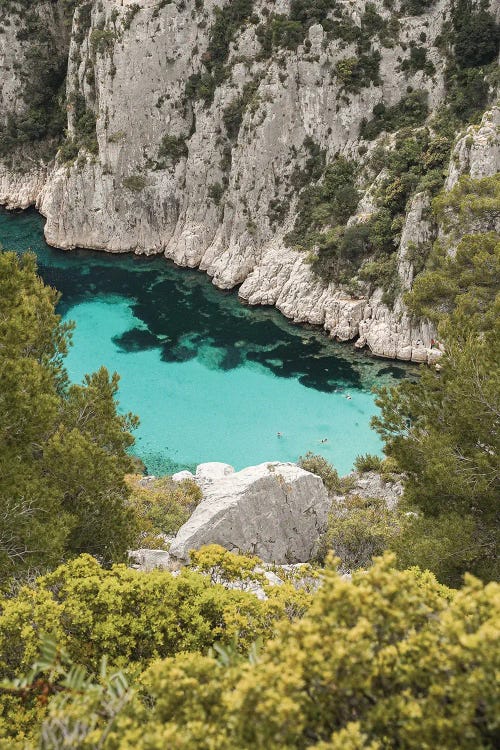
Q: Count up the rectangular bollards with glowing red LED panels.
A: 0